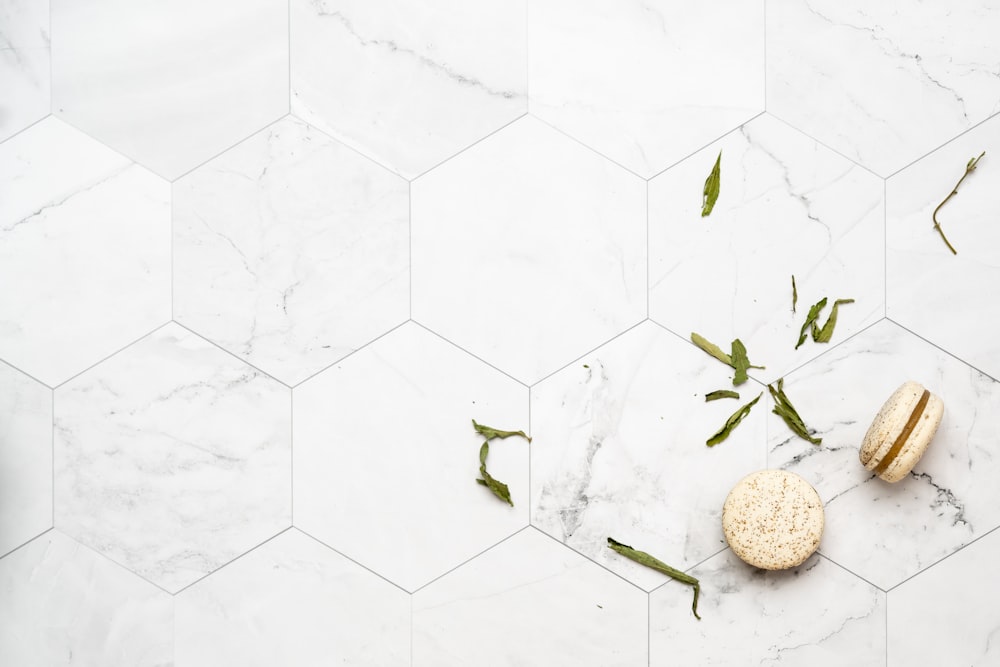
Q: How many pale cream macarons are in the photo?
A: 2